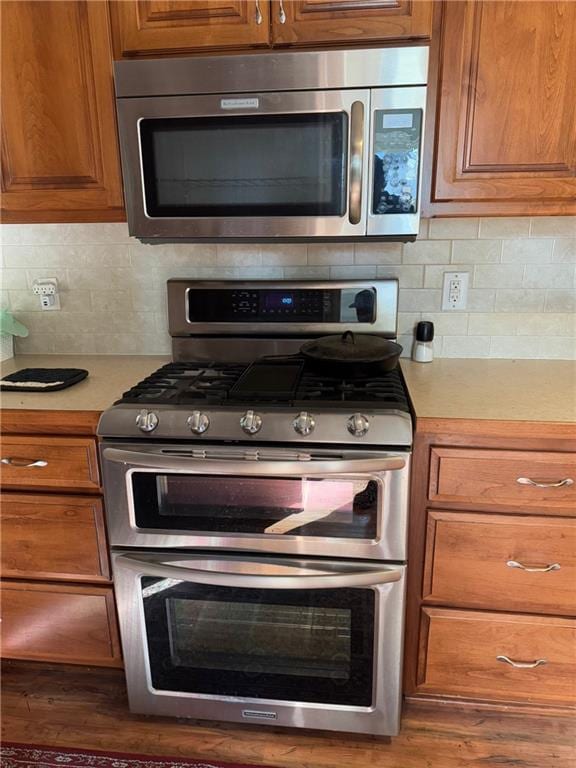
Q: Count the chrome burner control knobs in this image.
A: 5